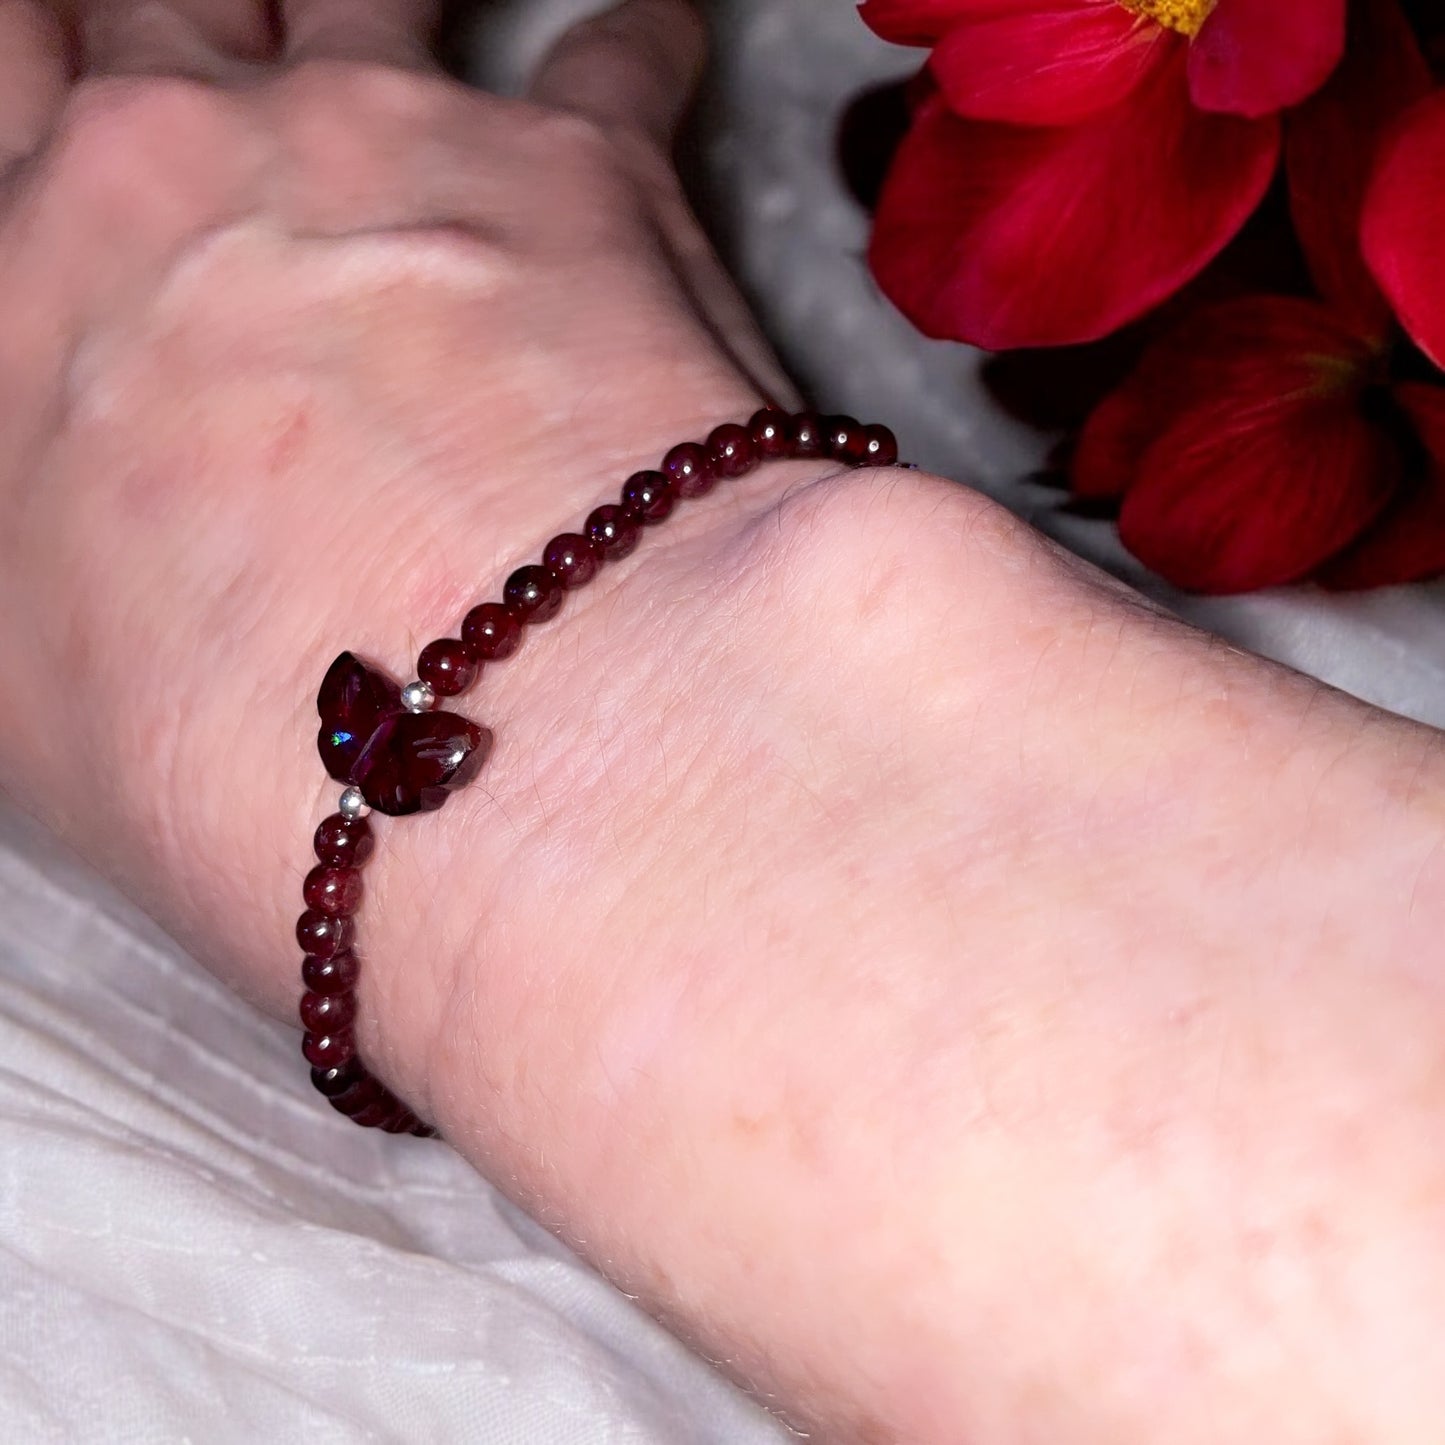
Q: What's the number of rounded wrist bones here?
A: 1